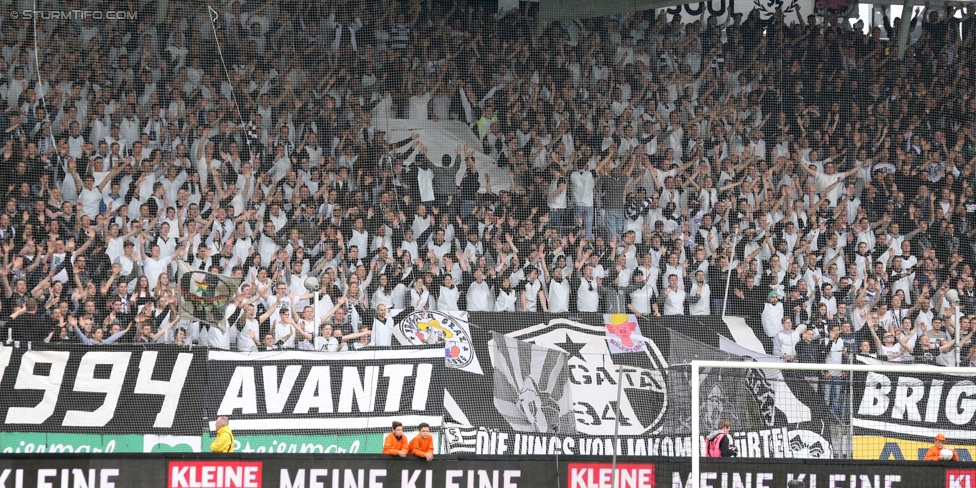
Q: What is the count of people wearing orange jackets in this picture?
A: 3